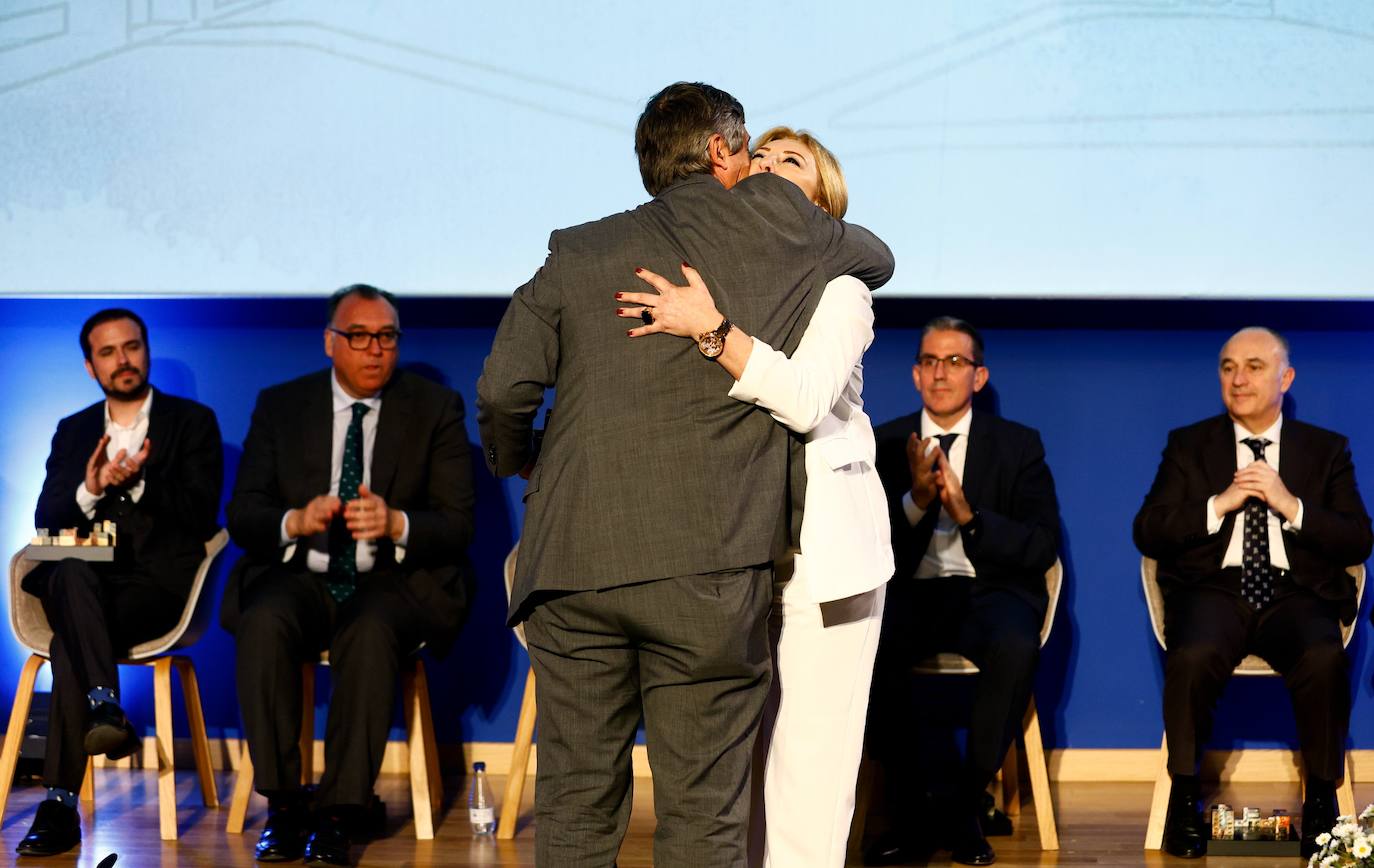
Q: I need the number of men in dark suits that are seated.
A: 4